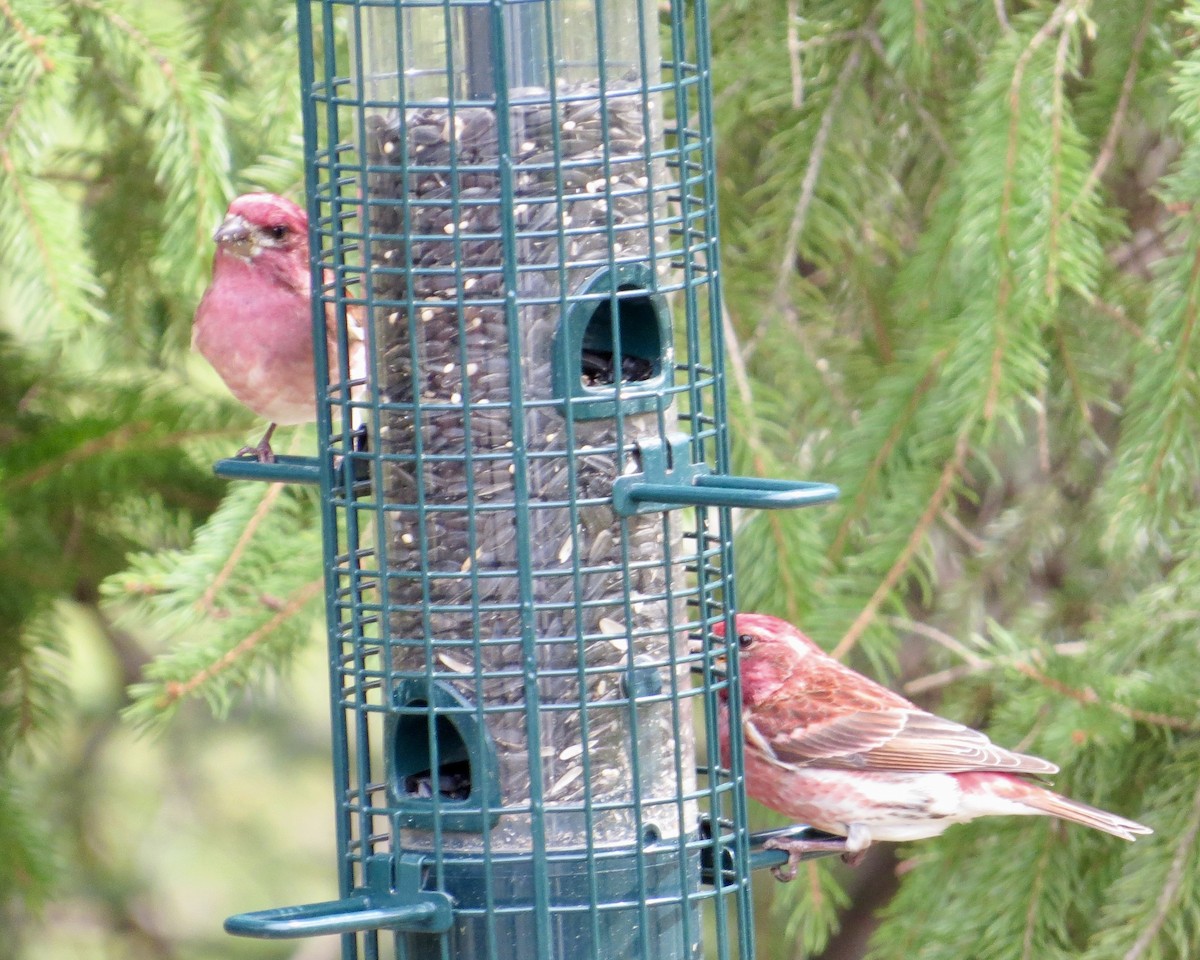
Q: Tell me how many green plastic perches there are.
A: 4